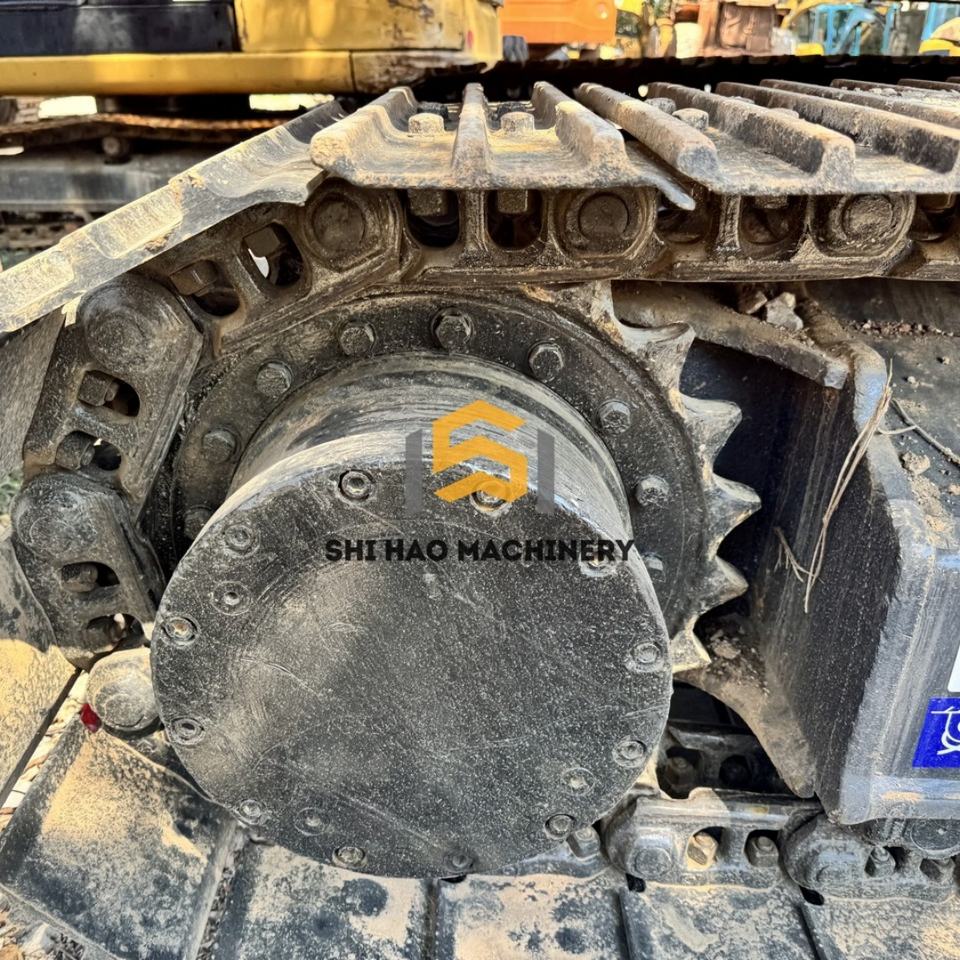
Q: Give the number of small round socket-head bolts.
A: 15